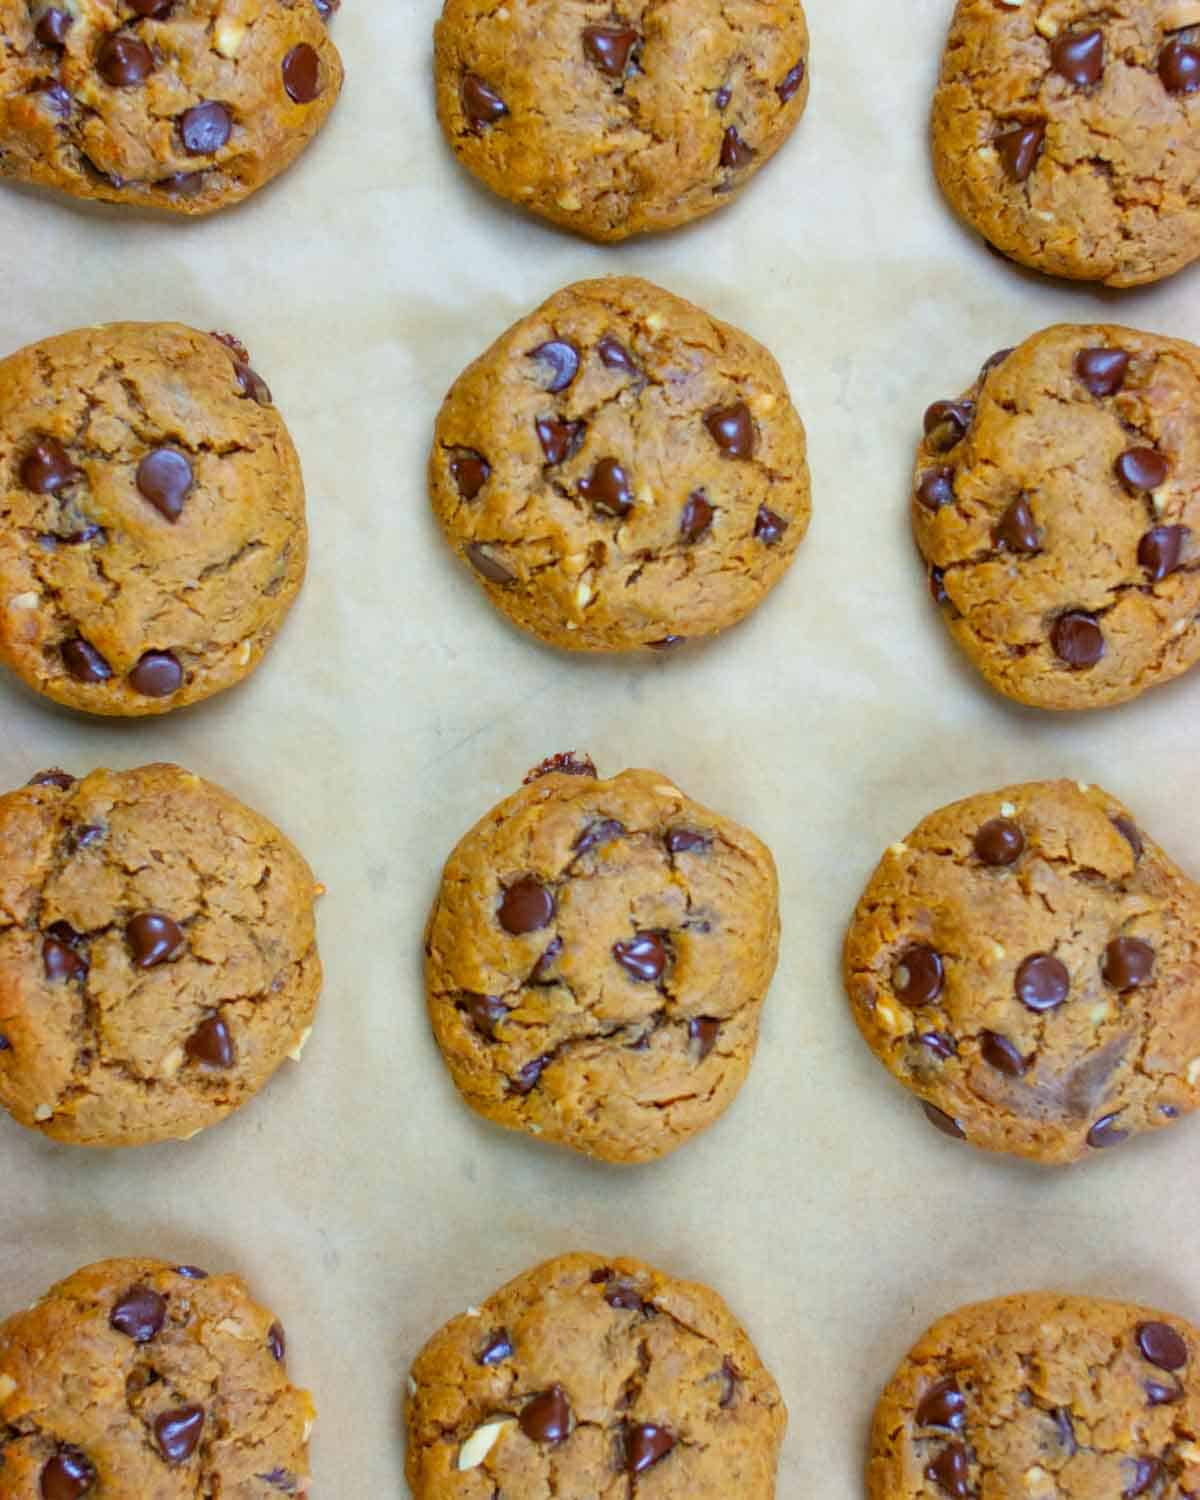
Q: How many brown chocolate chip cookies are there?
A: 12